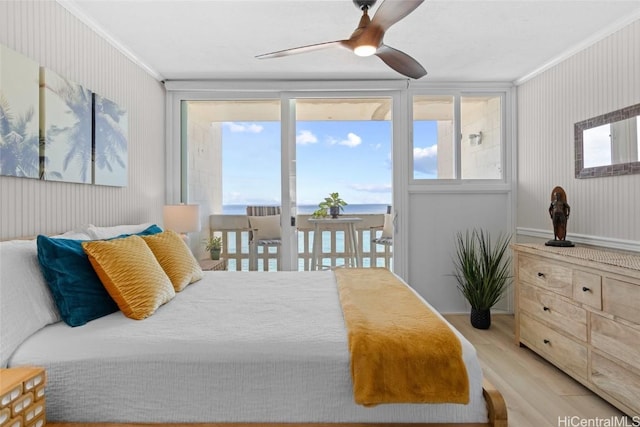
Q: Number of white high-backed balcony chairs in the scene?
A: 2